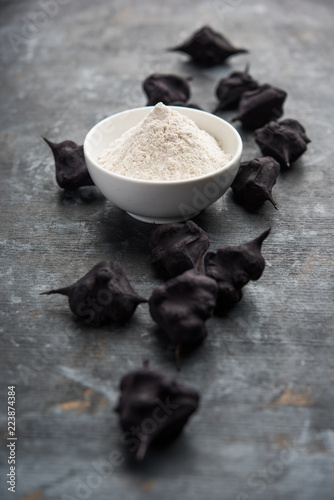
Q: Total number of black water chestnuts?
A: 12